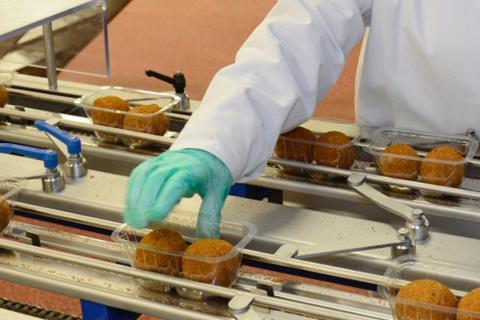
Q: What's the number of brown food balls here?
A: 12